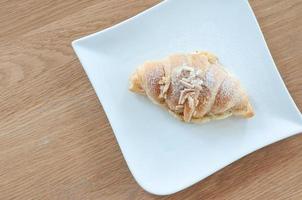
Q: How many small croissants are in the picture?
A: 1